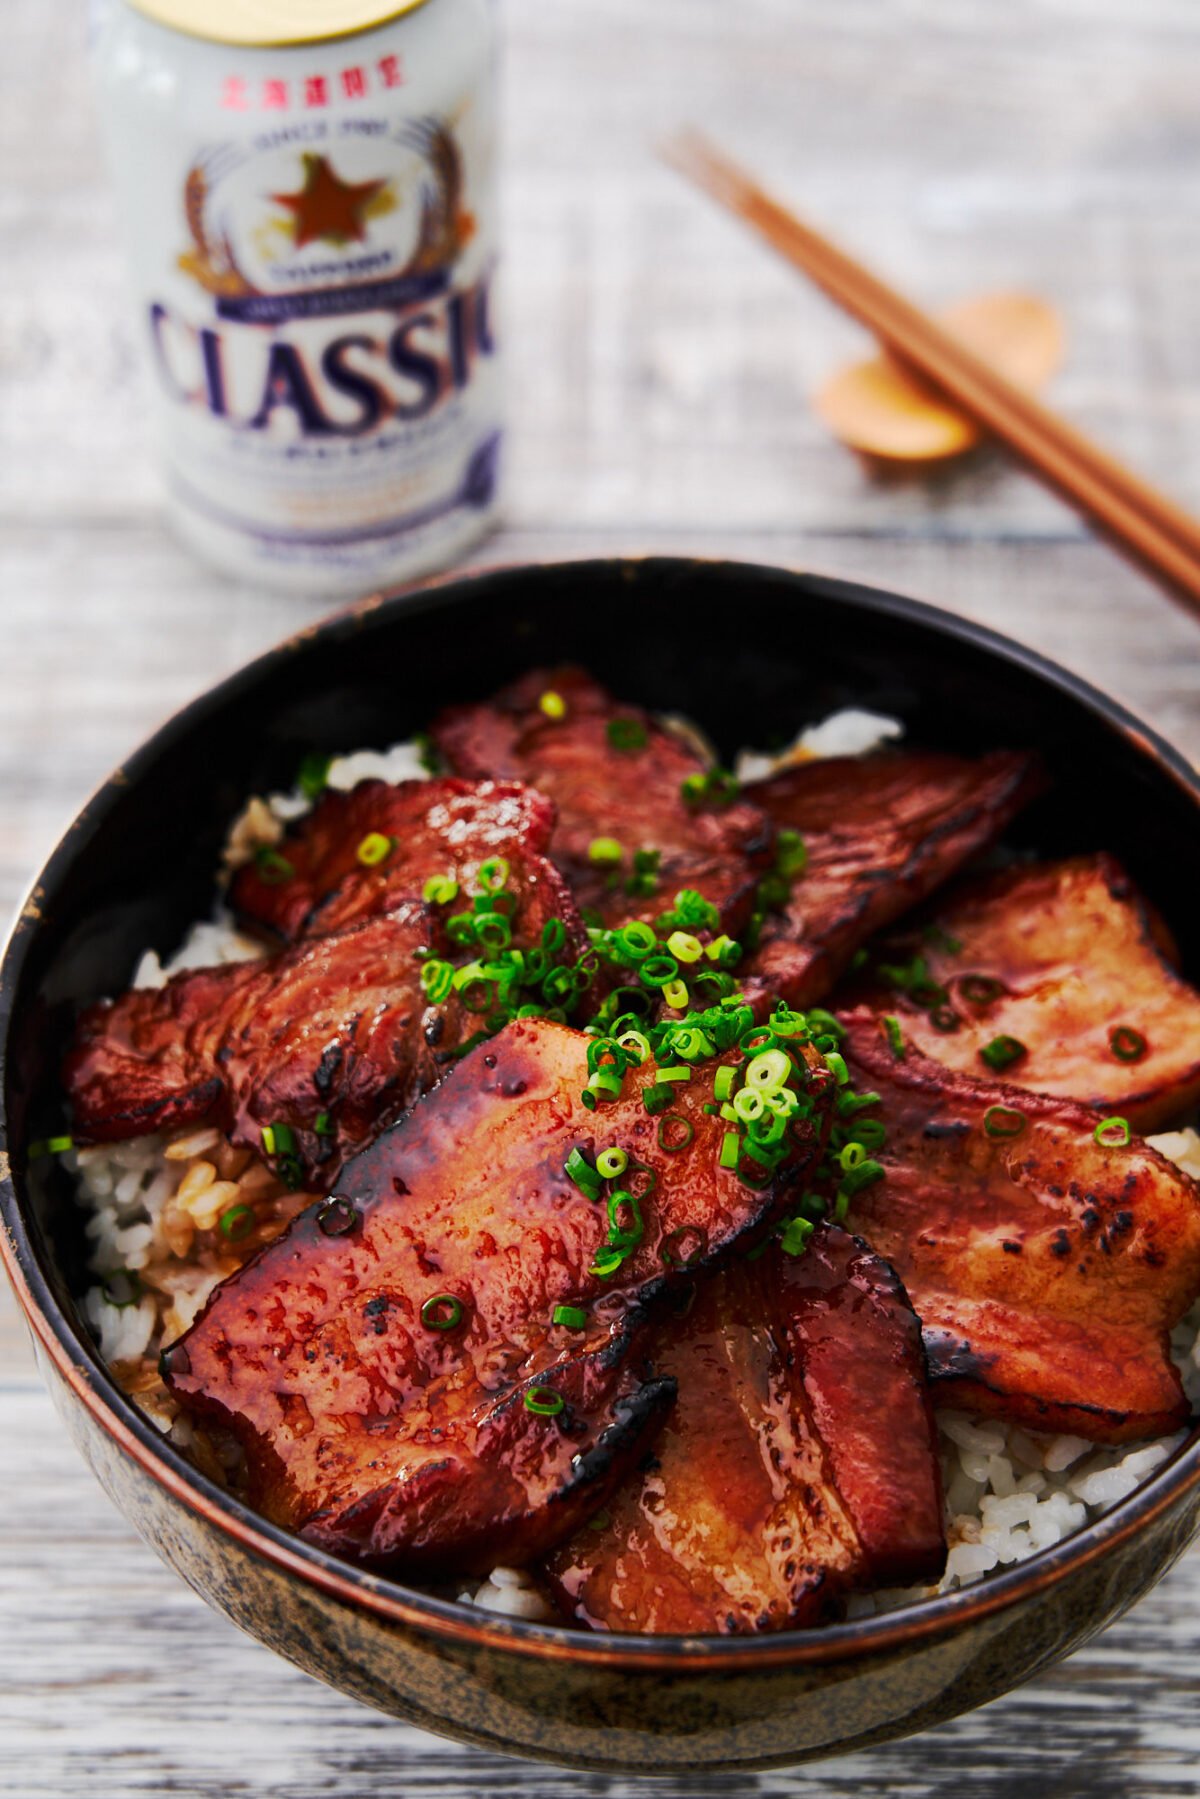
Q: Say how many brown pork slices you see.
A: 8